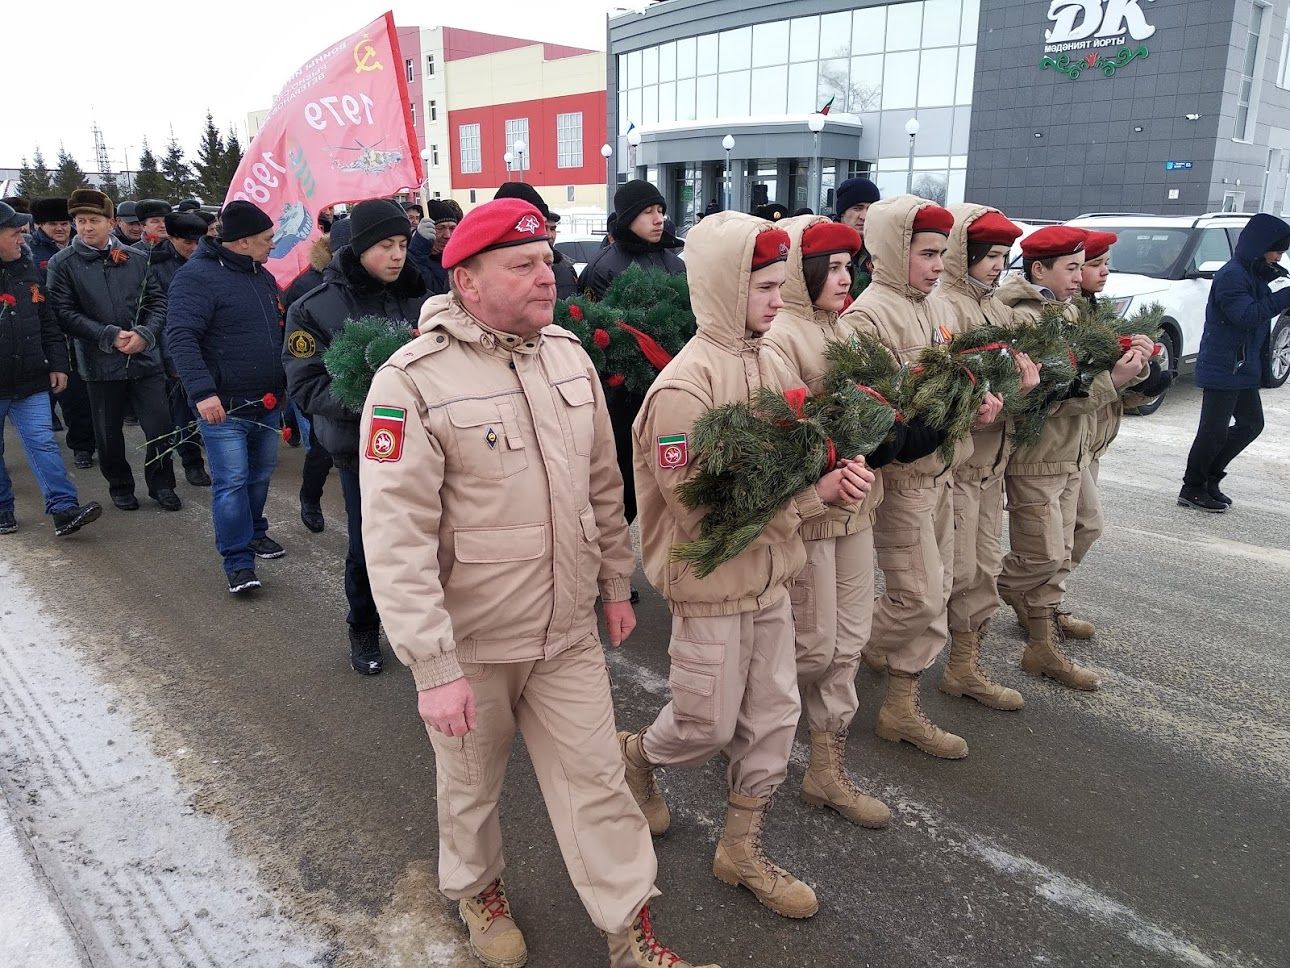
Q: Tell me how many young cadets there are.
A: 6